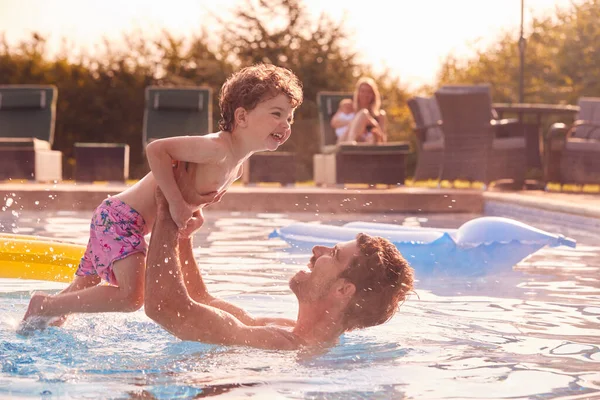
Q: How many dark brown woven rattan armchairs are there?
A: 3